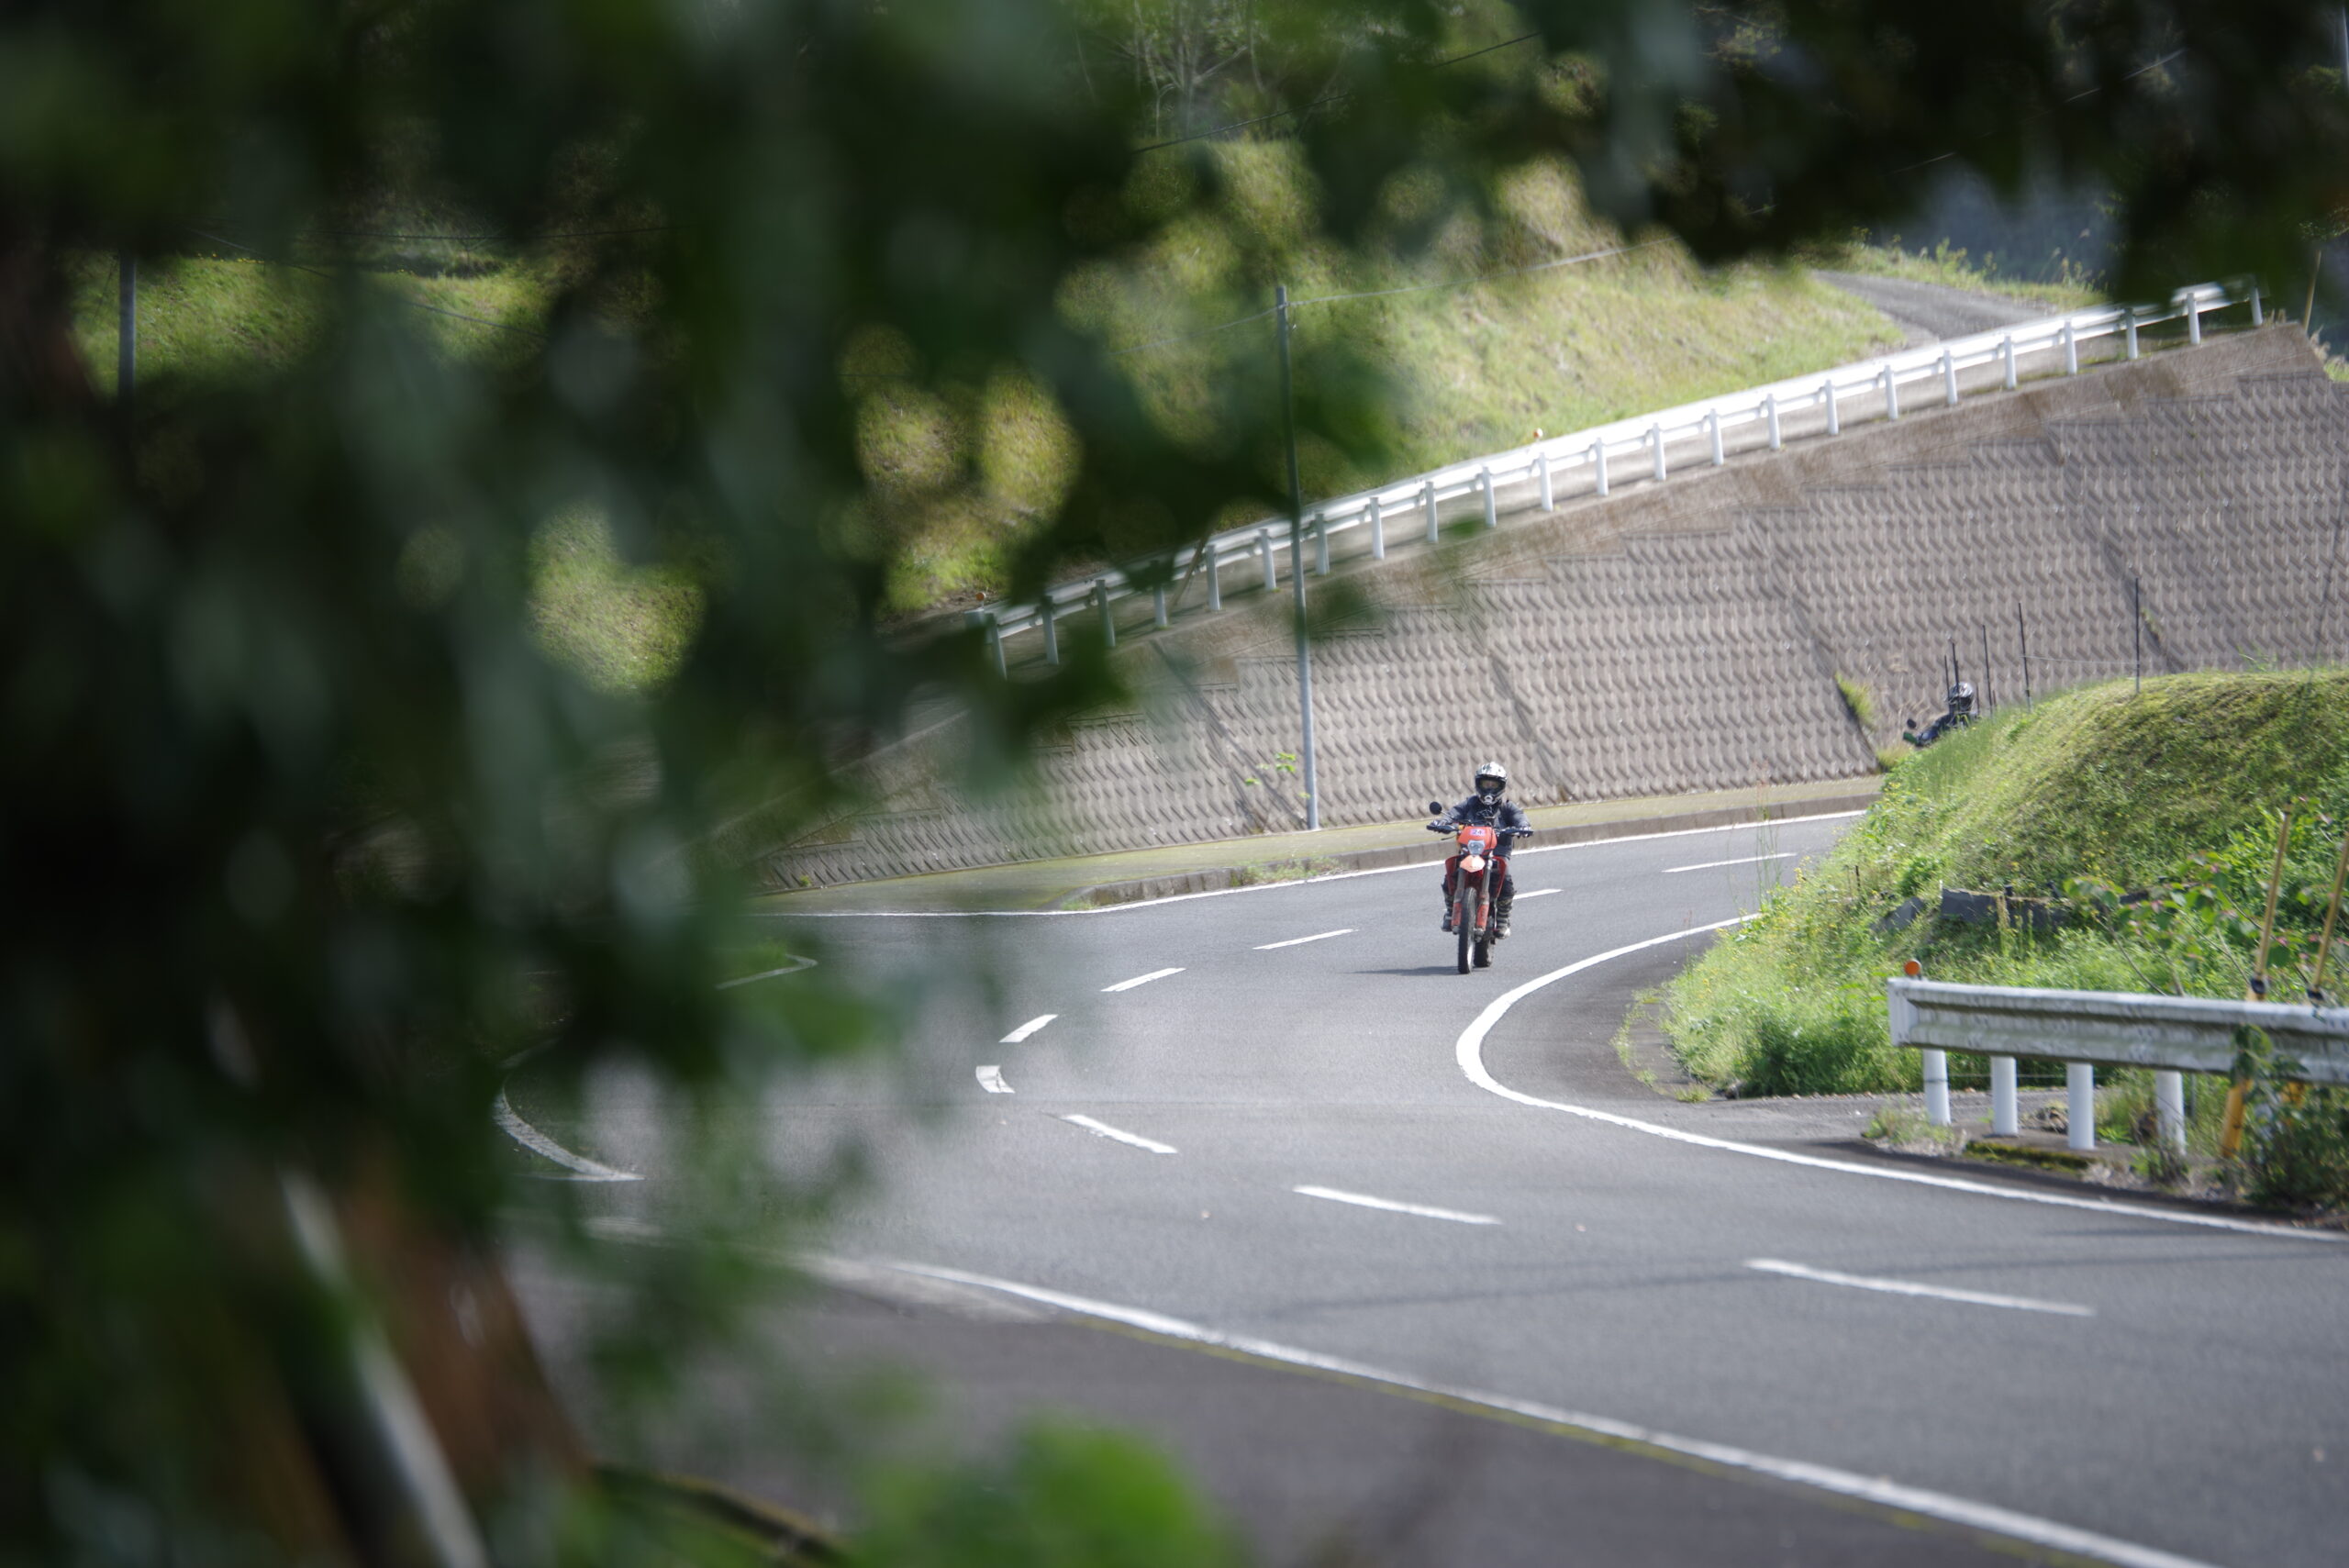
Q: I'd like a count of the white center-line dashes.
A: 9